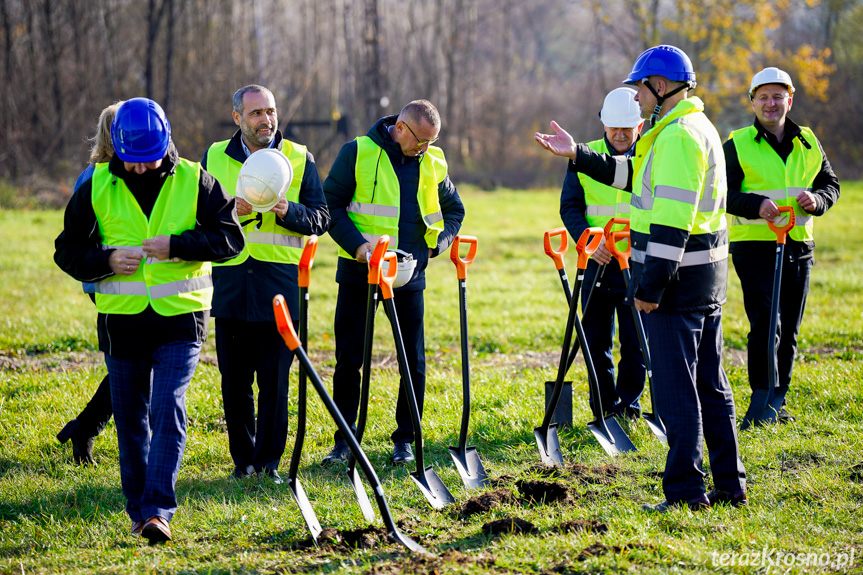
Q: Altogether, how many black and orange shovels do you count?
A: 10